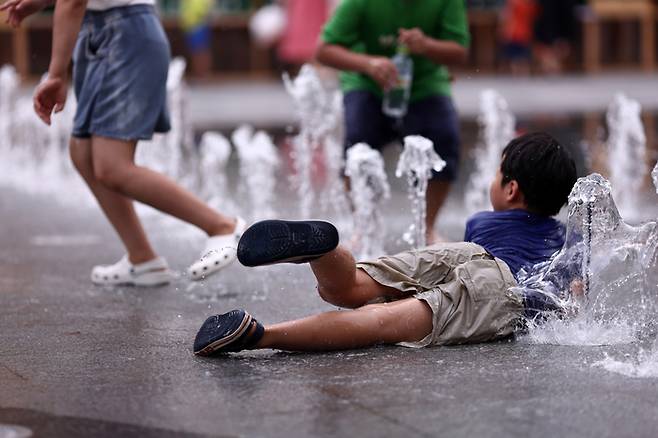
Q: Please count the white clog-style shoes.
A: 2